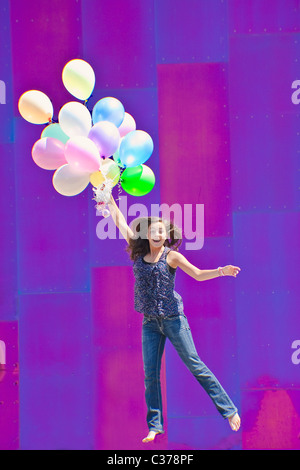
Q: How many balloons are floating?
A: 14